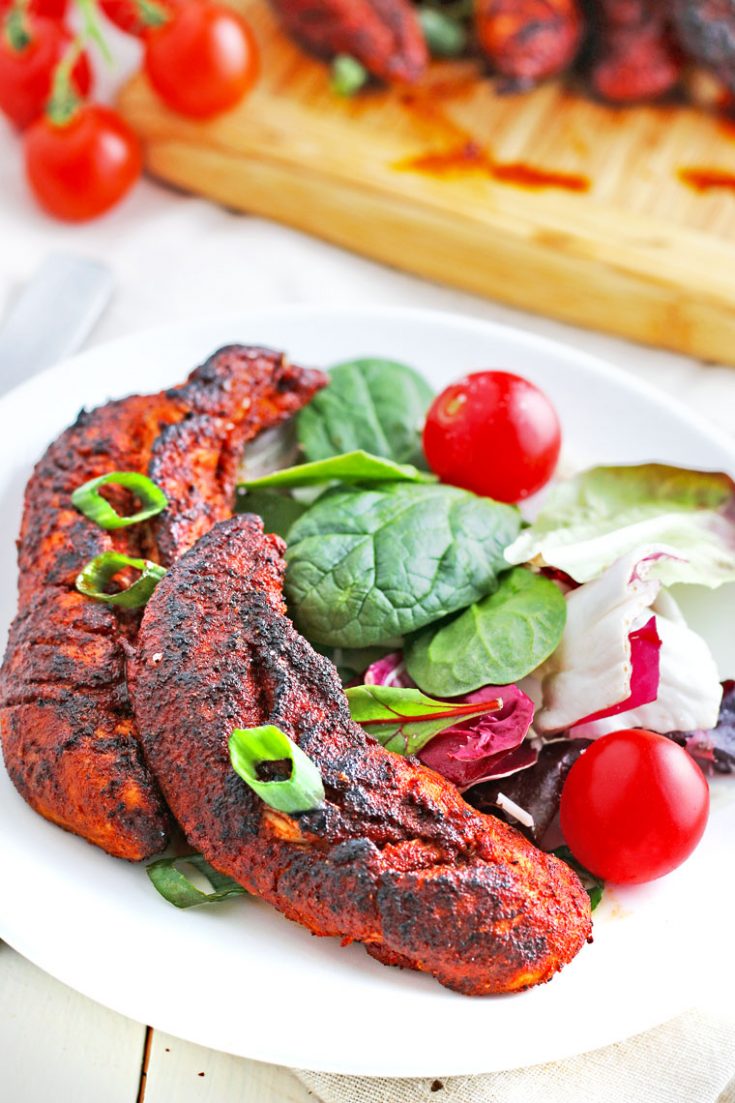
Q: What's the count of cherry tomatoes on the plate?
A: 2